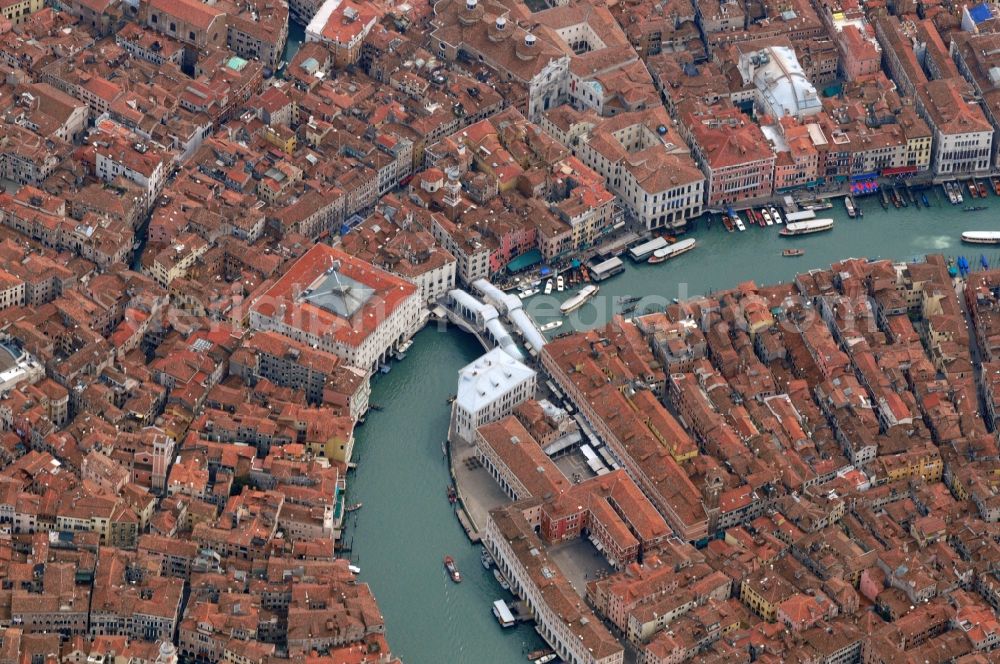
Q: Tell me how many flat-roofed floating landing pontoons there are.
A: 4